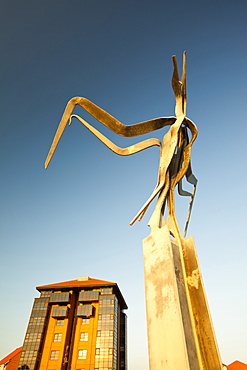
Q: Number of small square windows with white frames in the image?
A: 6